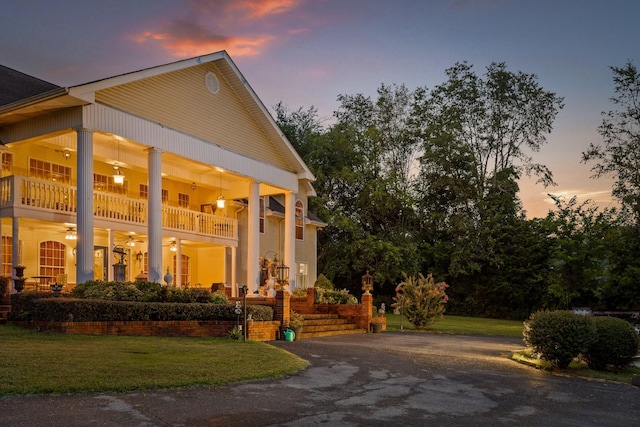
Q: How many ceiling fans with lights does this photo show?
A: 3